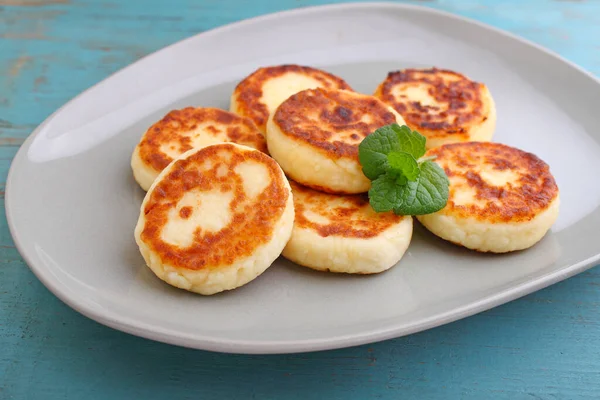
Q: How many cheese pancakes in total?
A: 7